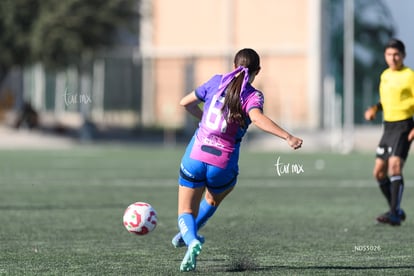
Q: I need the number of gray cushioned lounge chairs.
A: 0